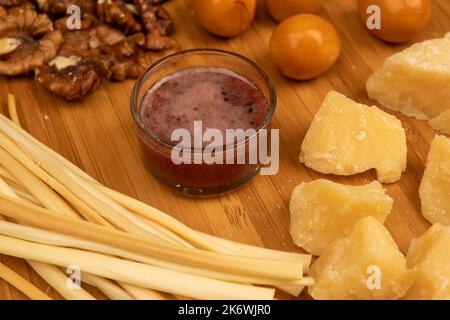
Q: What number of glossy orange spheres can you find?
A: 4